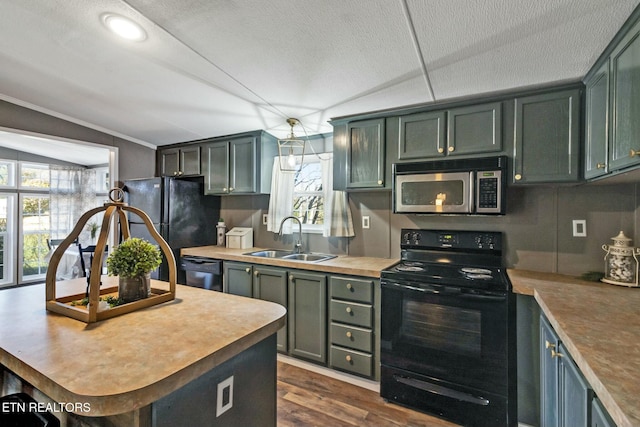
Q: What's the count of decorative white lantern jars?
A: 1